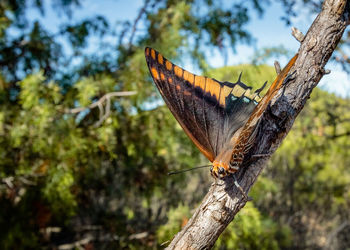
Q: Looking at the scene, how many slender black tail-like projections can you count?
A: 2